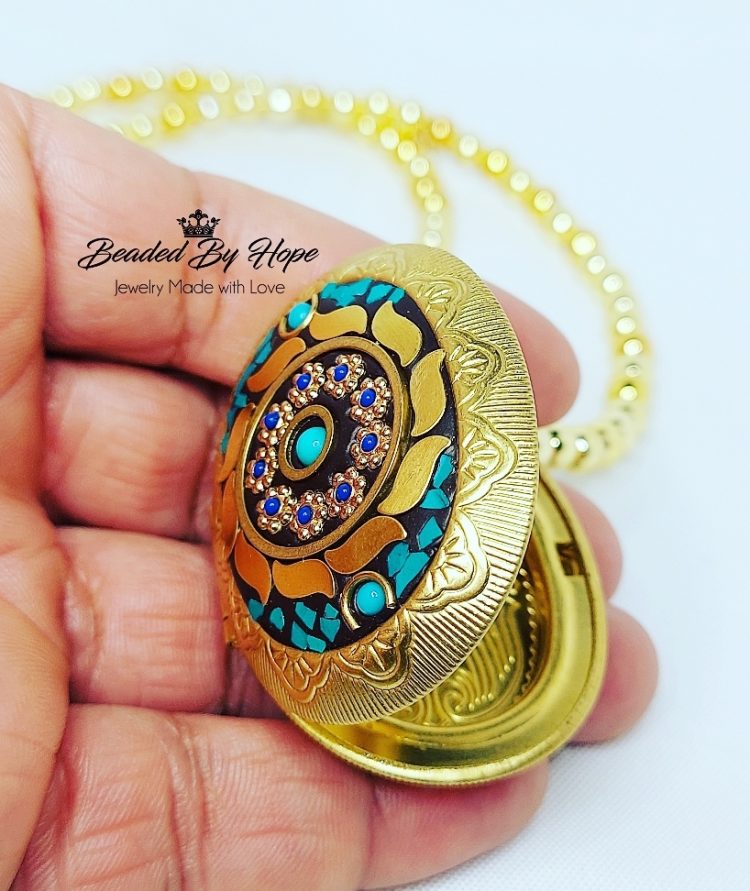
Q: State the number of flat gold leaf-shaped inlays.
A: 10